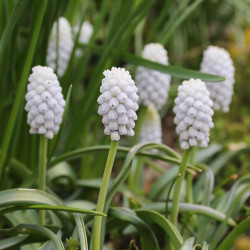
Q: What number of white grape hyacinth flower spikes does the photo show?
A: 8